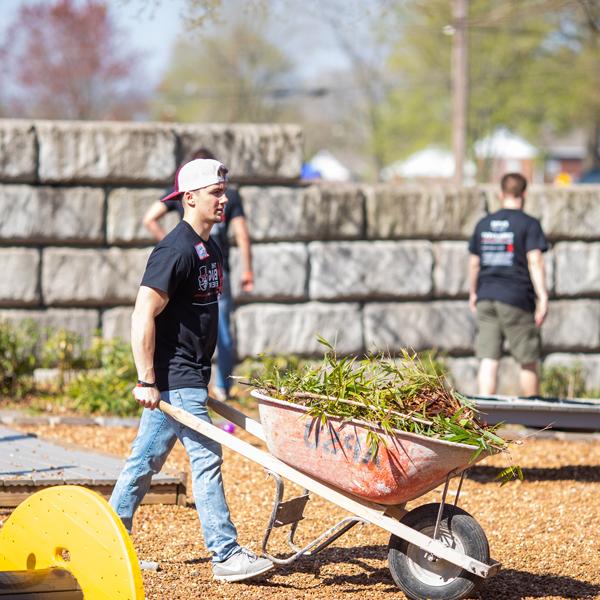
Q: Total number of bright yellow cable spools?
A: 1